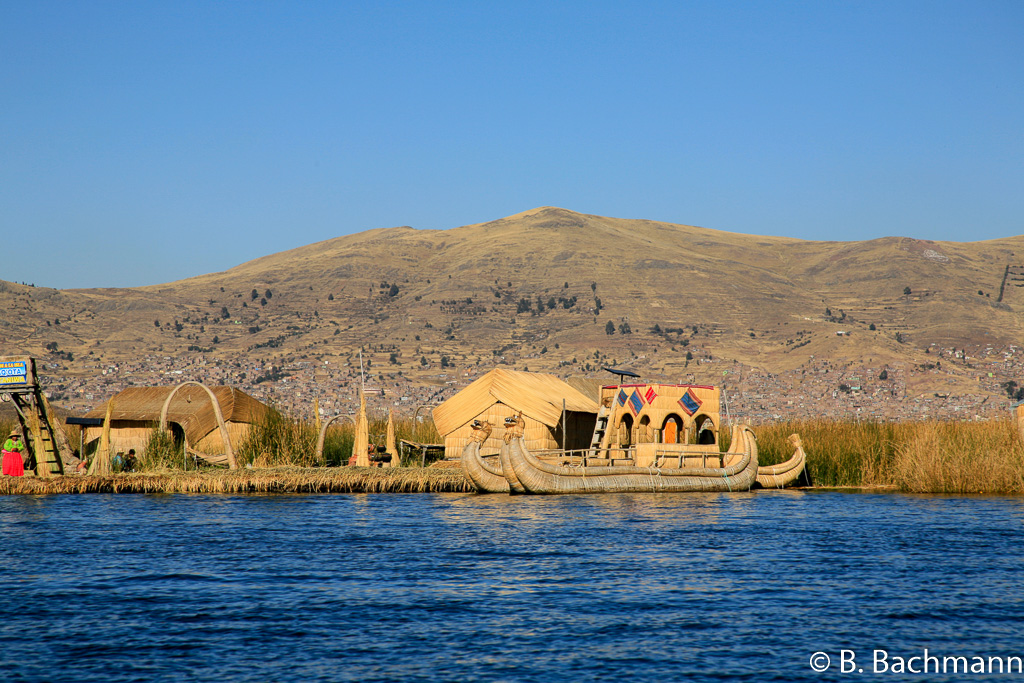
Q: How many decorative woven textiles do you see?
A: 4